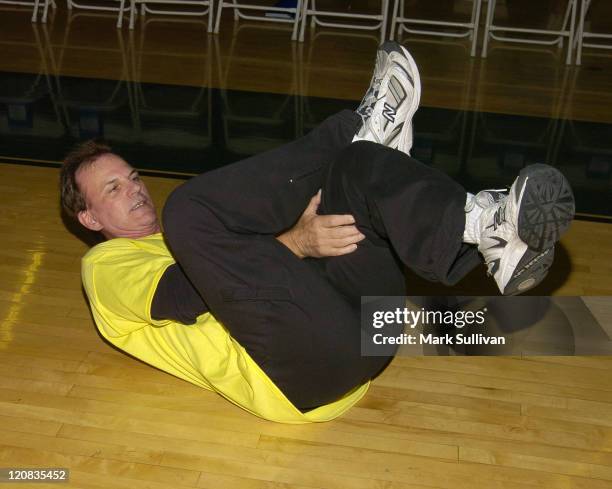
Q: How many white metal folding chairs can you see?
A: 8